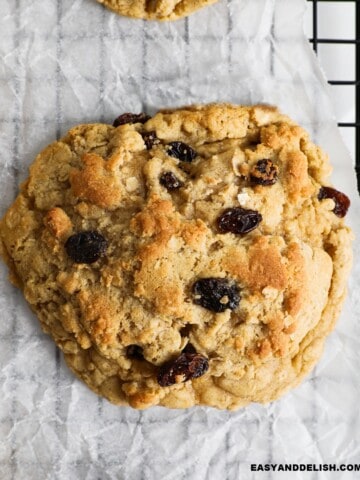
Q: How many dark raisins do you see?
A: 11